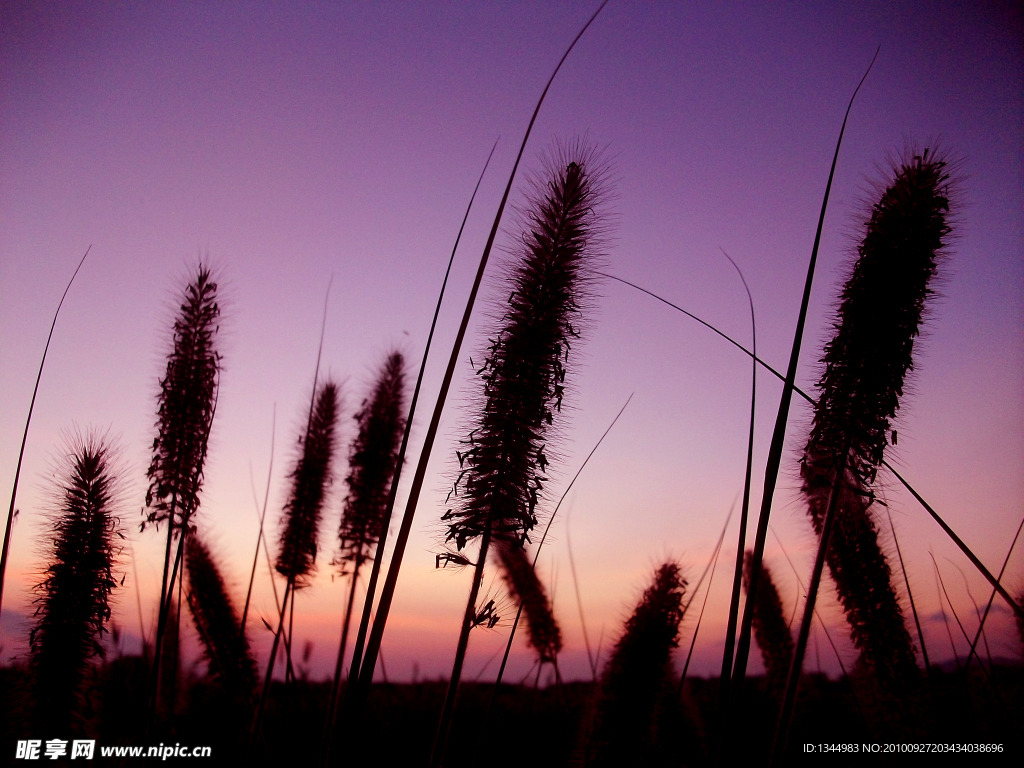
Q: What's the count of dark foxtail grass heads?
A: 11